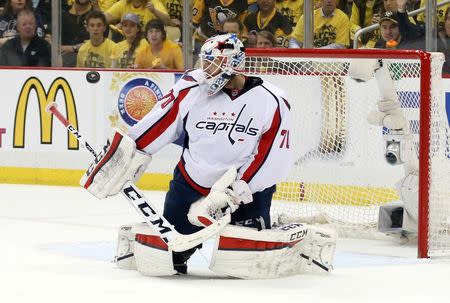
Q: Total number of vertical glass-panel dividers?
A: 4